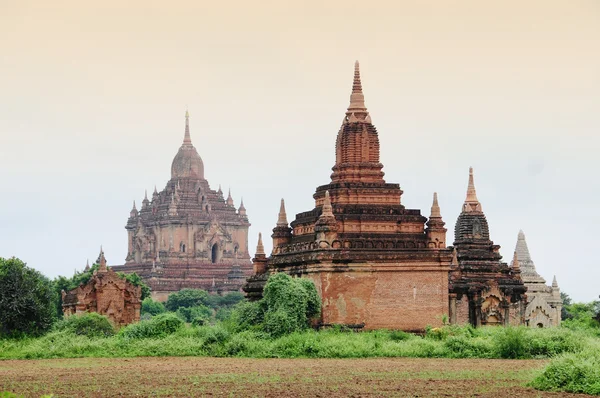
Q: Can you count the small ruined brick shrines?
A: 1